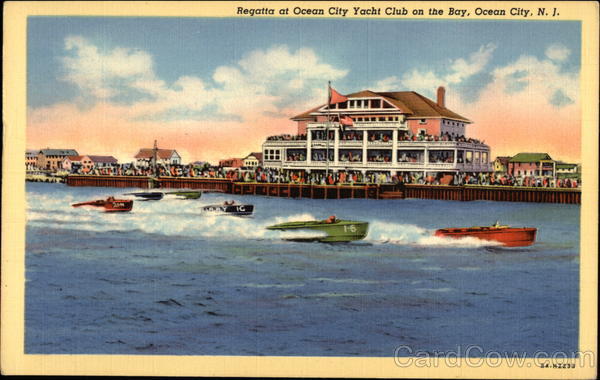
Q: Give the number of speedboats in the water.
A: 6